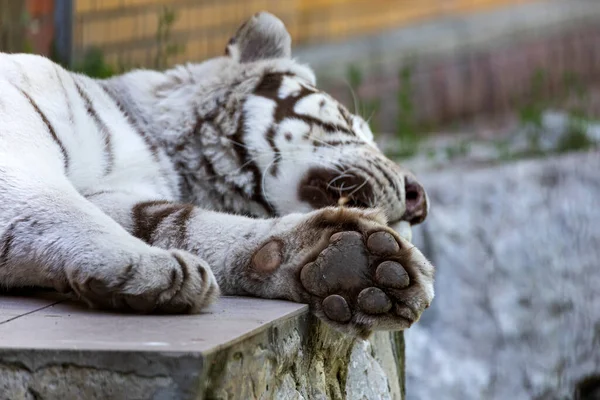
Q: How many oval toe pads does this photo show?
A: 4